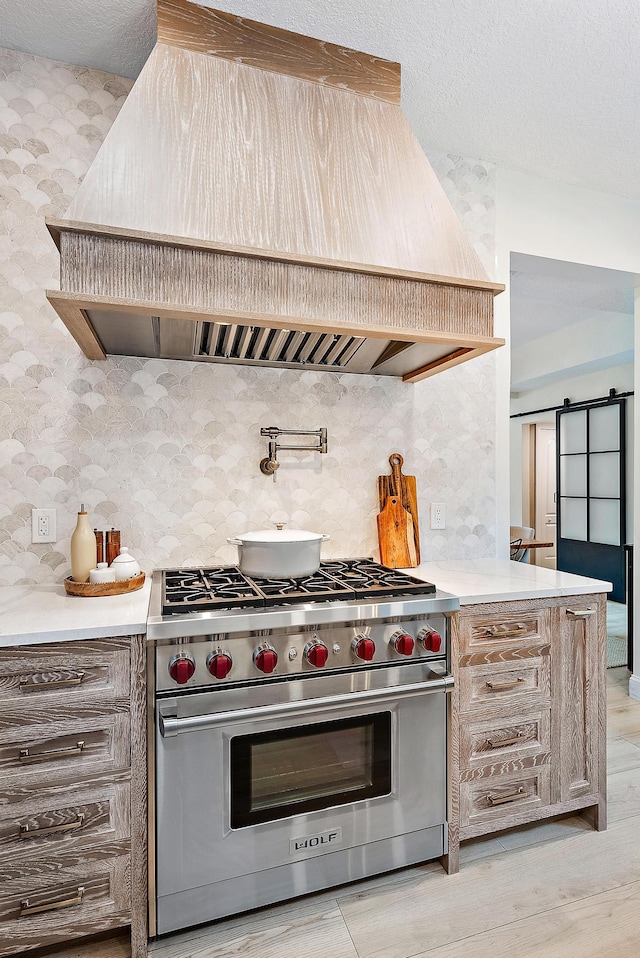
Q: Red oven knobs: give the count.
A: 7